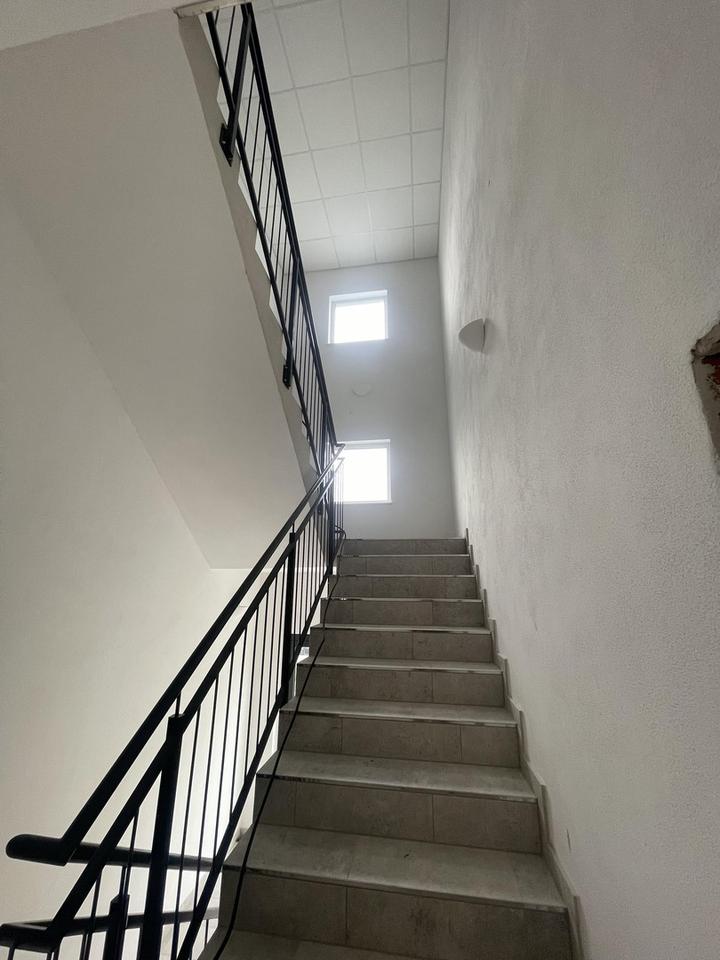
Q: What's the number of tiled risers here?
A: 9